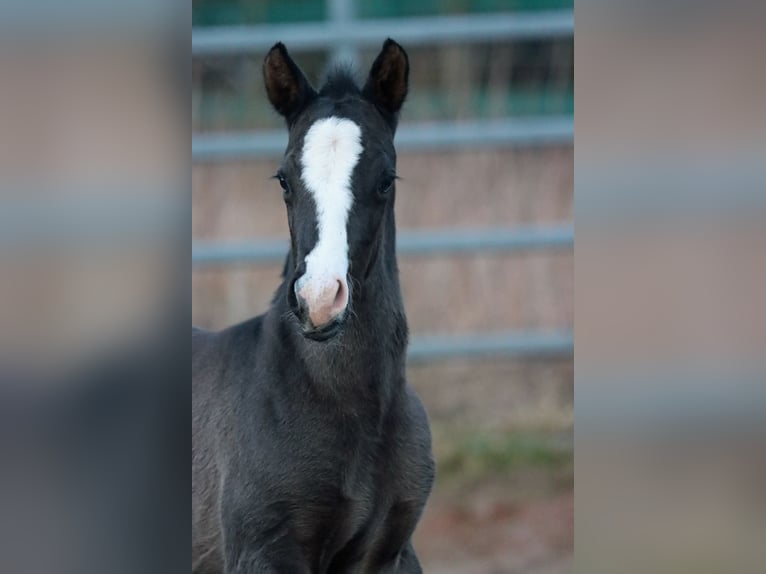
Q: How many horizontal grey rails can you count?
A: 4